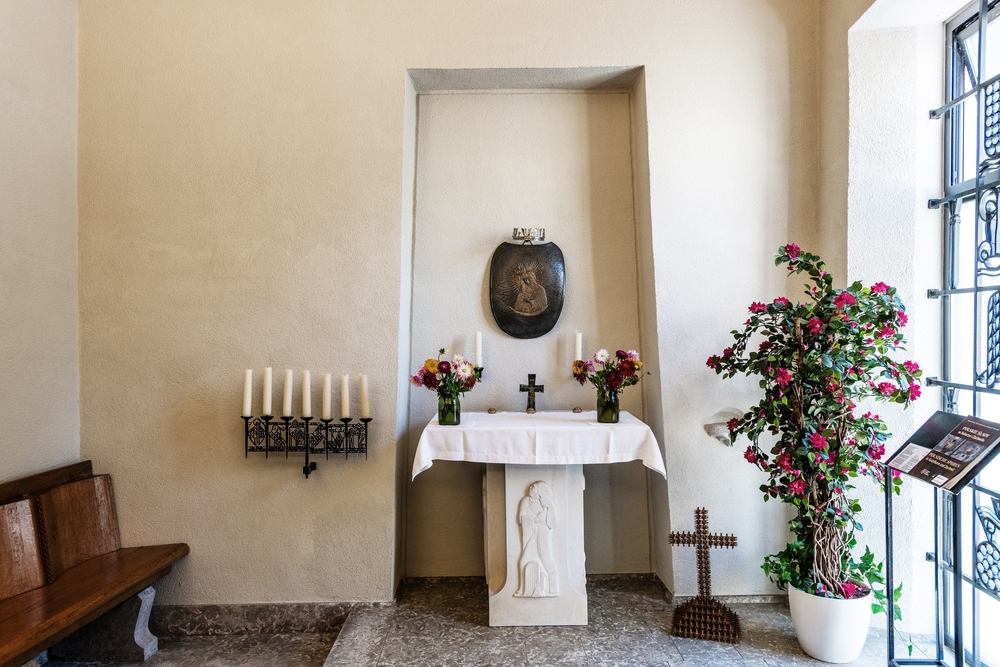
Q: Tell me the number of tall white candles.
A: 9